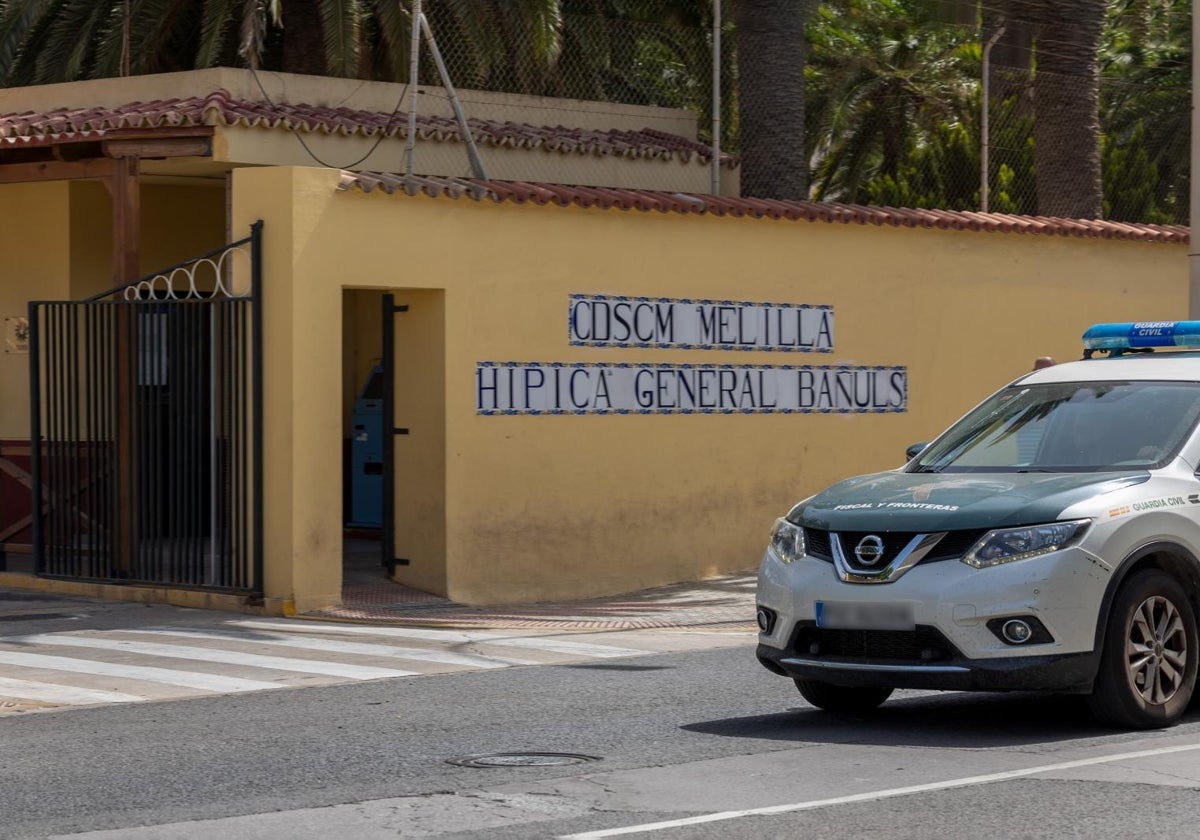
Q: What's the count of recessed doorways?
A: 1